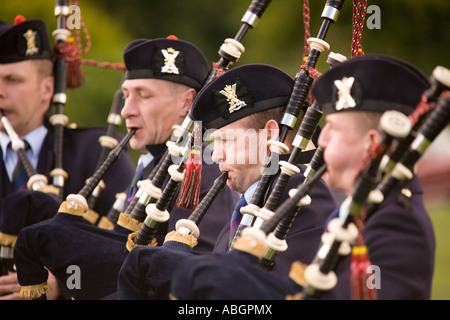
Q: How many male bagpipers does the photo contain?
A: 4